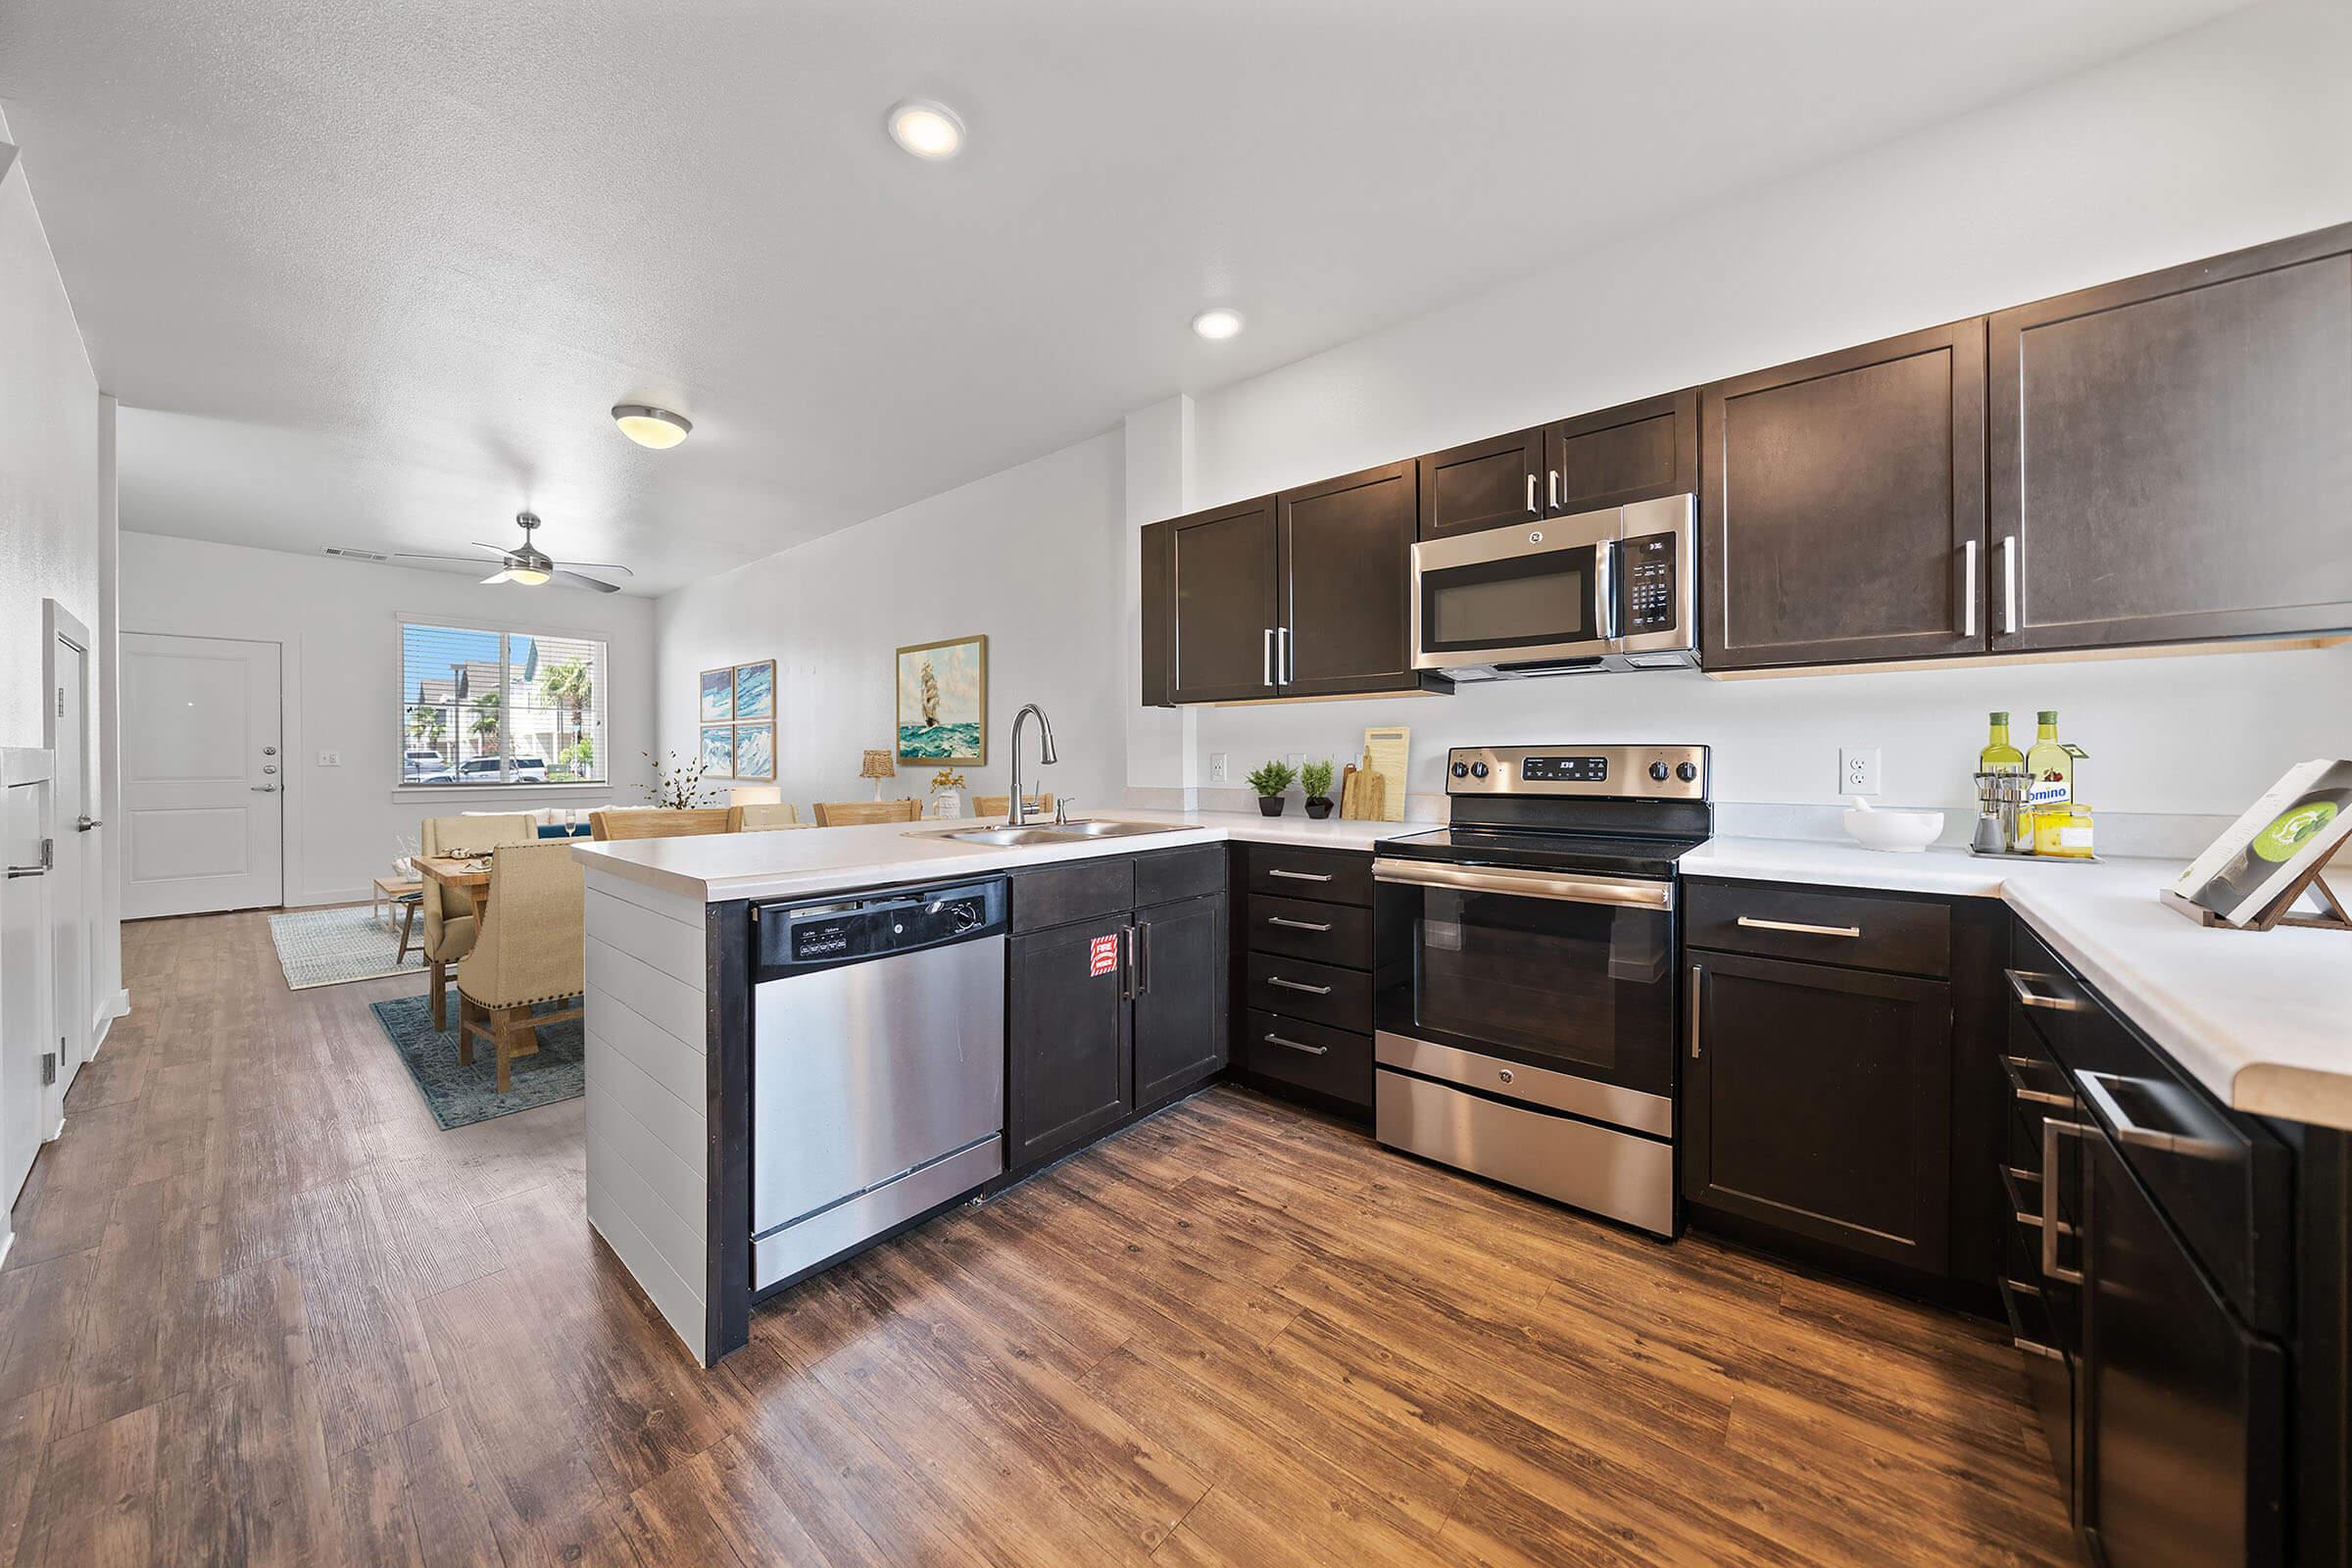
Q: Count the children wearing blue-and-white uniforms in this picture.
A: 0